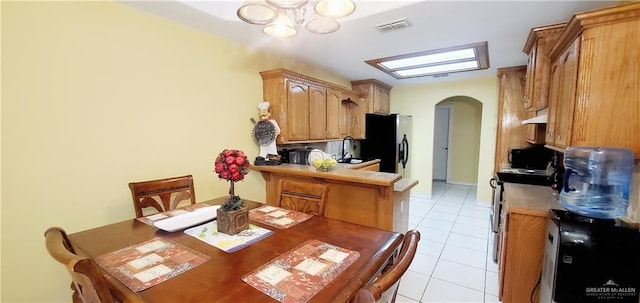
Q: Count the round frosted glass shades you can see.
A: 5